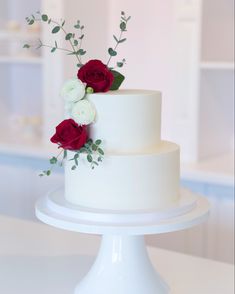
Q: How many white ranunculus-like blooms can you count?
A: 2